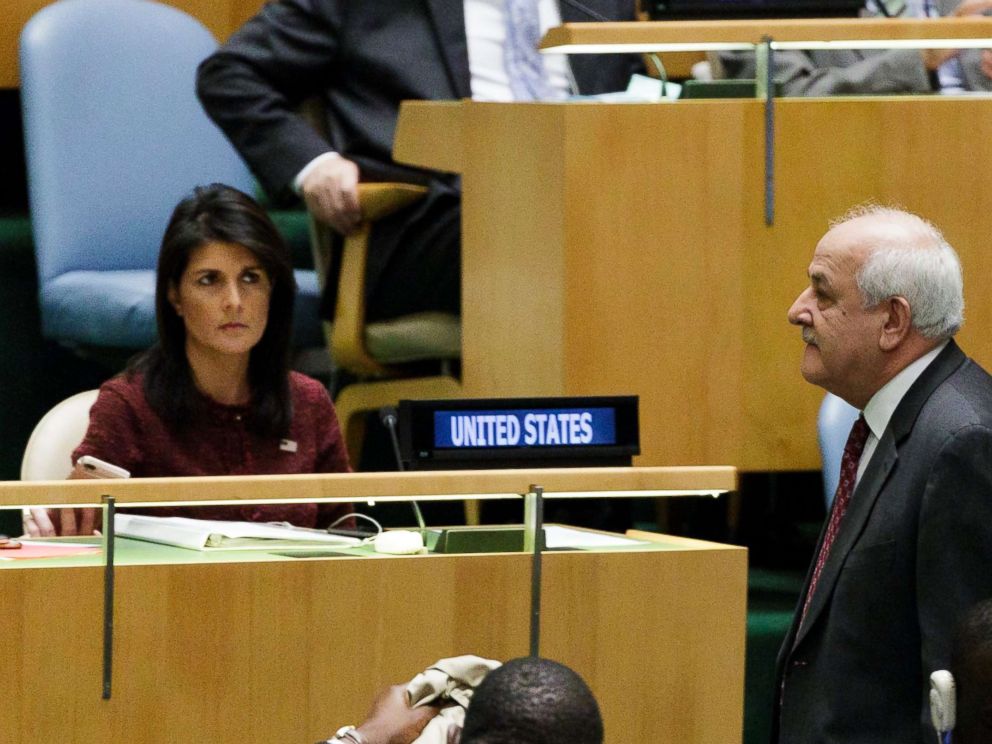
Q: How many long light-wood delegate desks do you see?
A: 2